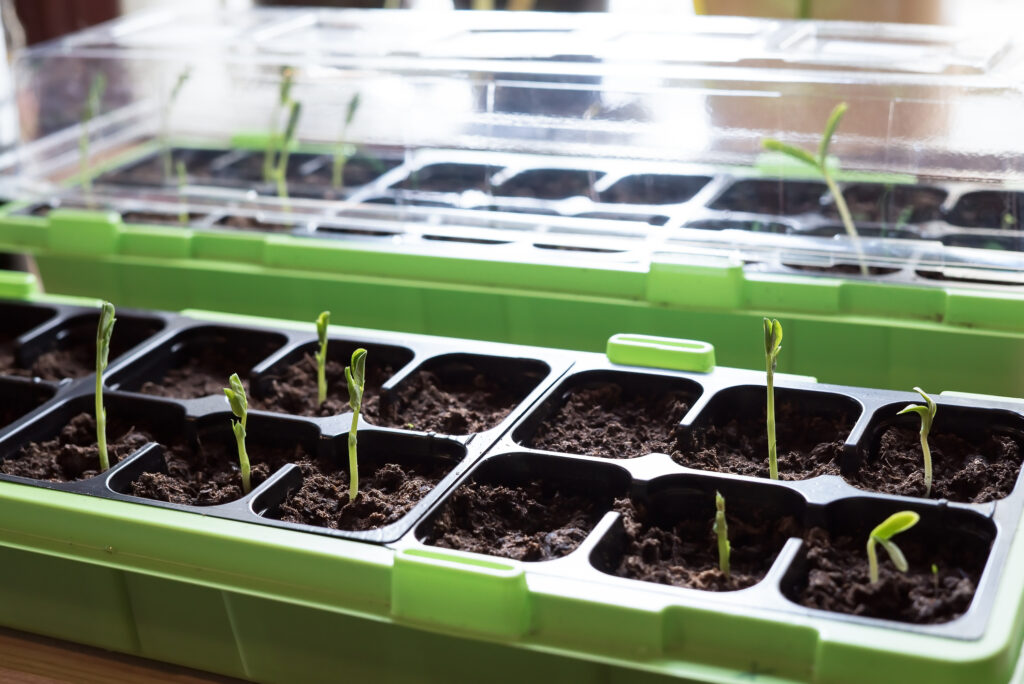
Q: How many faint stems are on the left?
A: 6